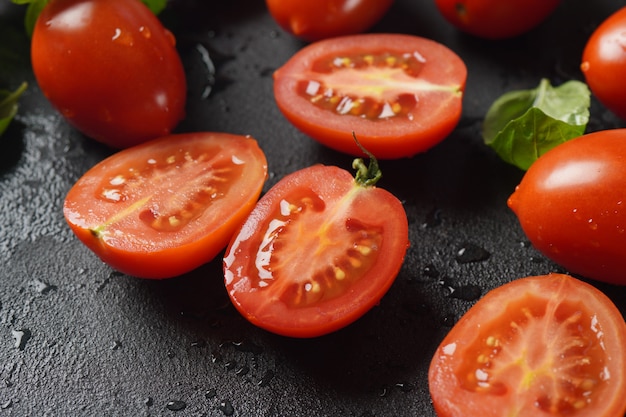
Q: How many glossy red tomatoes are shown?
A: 9